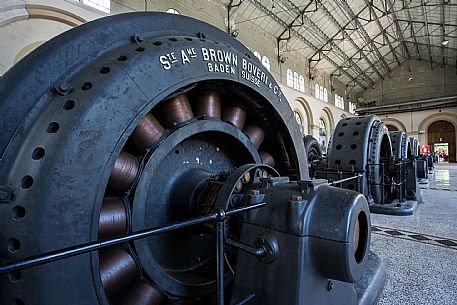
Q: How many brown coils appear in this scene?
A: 10